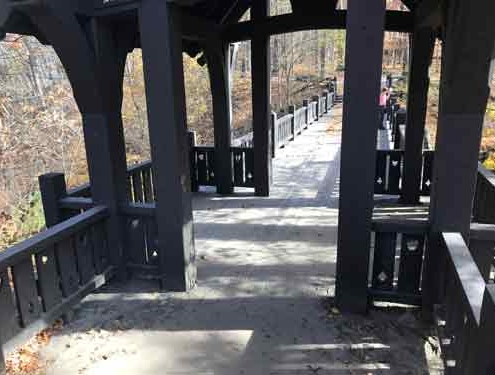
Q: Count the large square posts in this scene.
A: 7